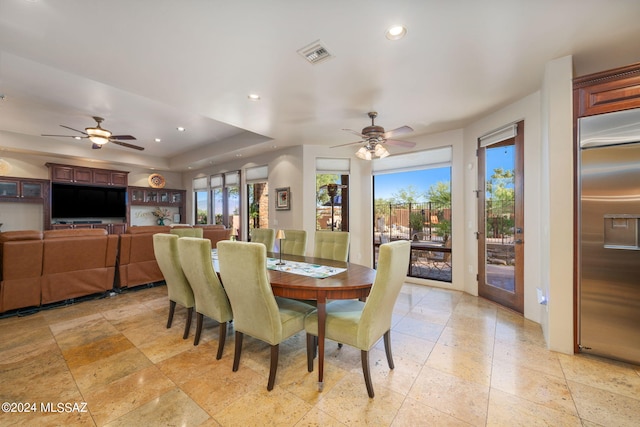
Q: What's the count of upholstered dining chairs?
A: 8